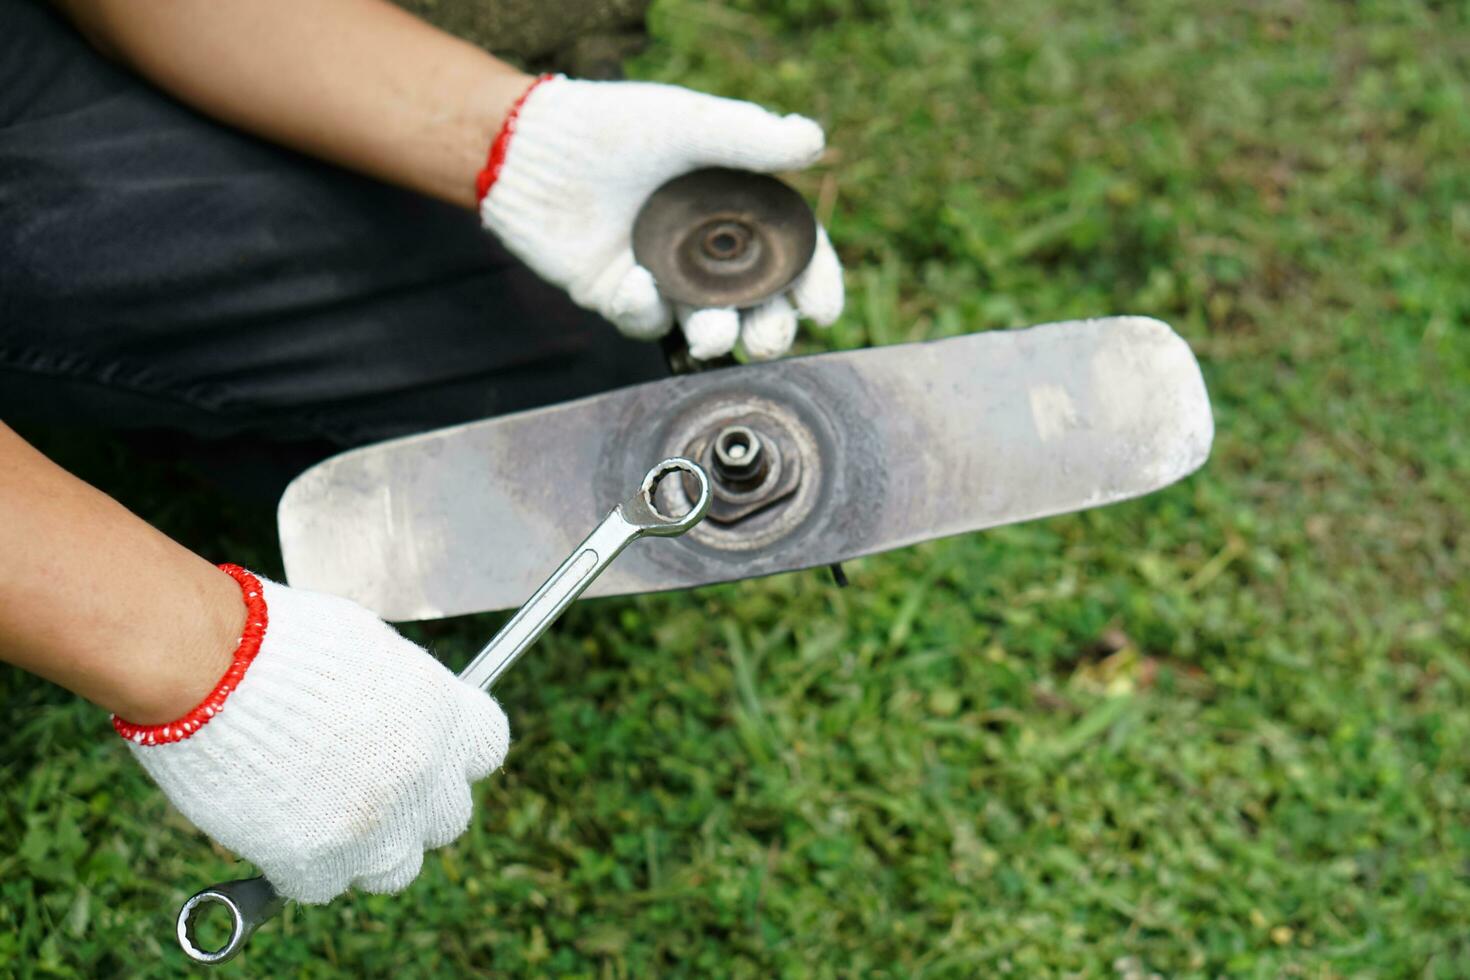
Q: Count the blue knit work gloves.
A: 0